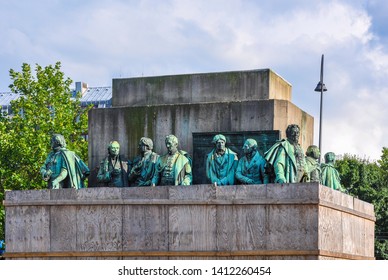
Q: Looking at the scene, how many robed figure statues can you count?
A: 9